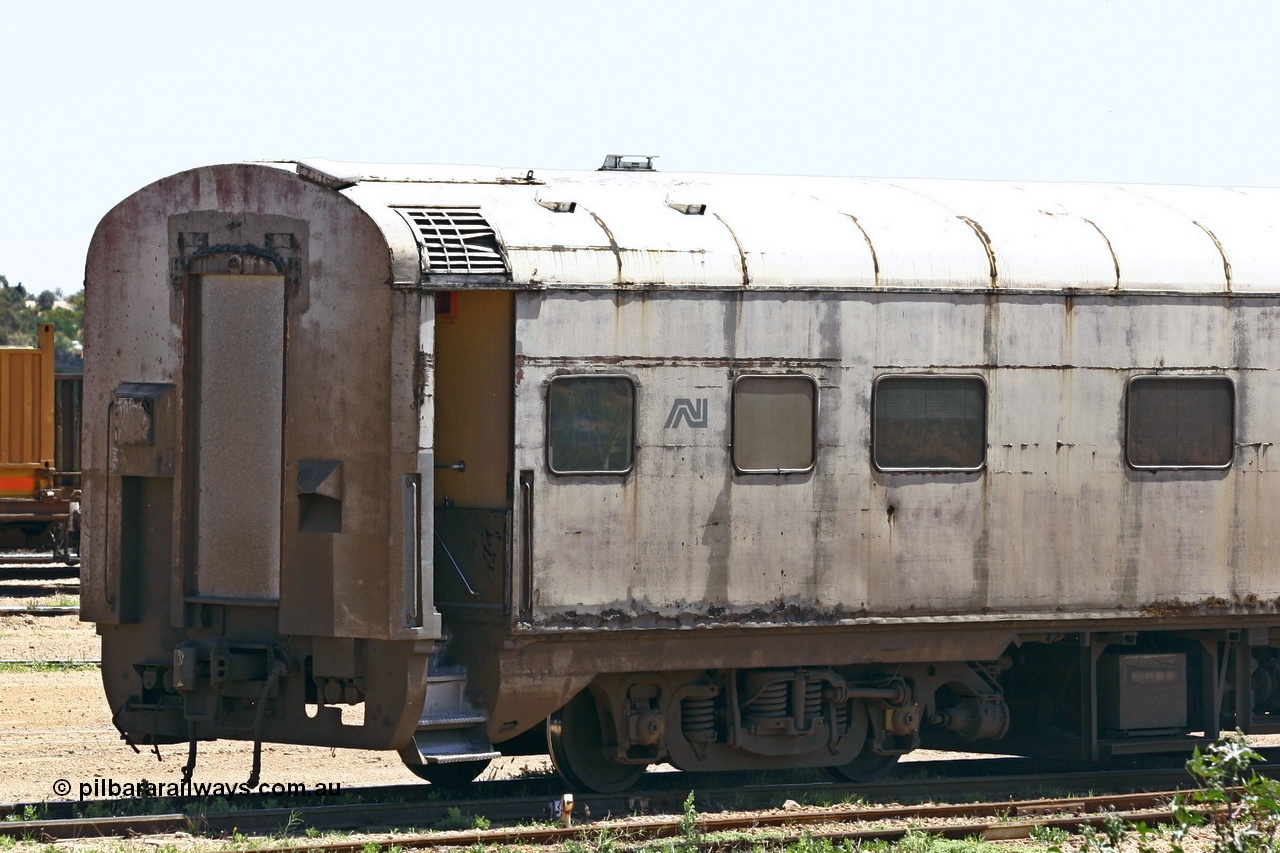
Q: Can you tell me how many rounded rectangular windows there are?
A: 4